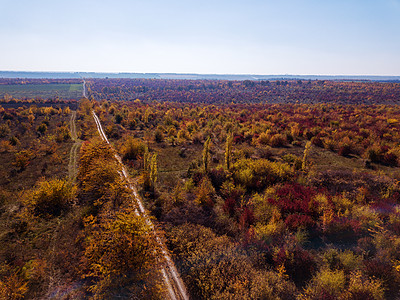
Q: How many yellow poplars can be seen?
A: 5